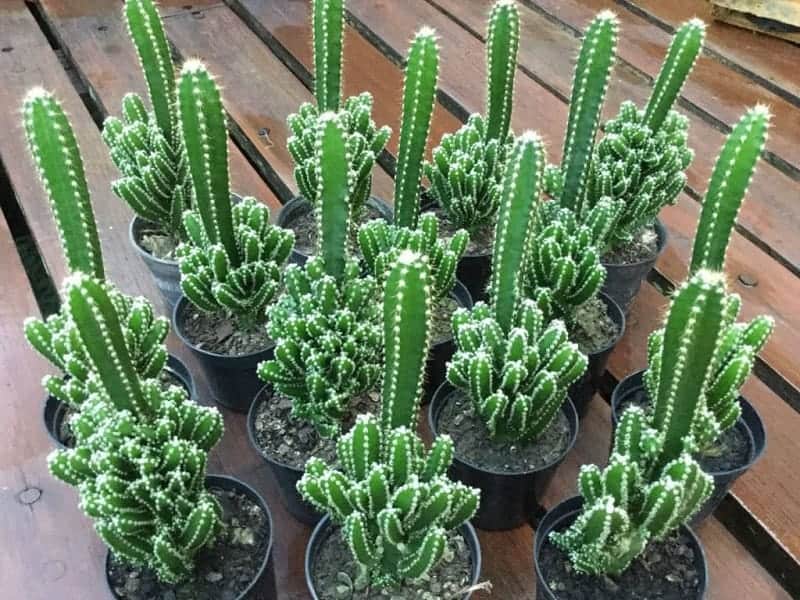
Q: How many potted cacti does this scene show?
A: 14